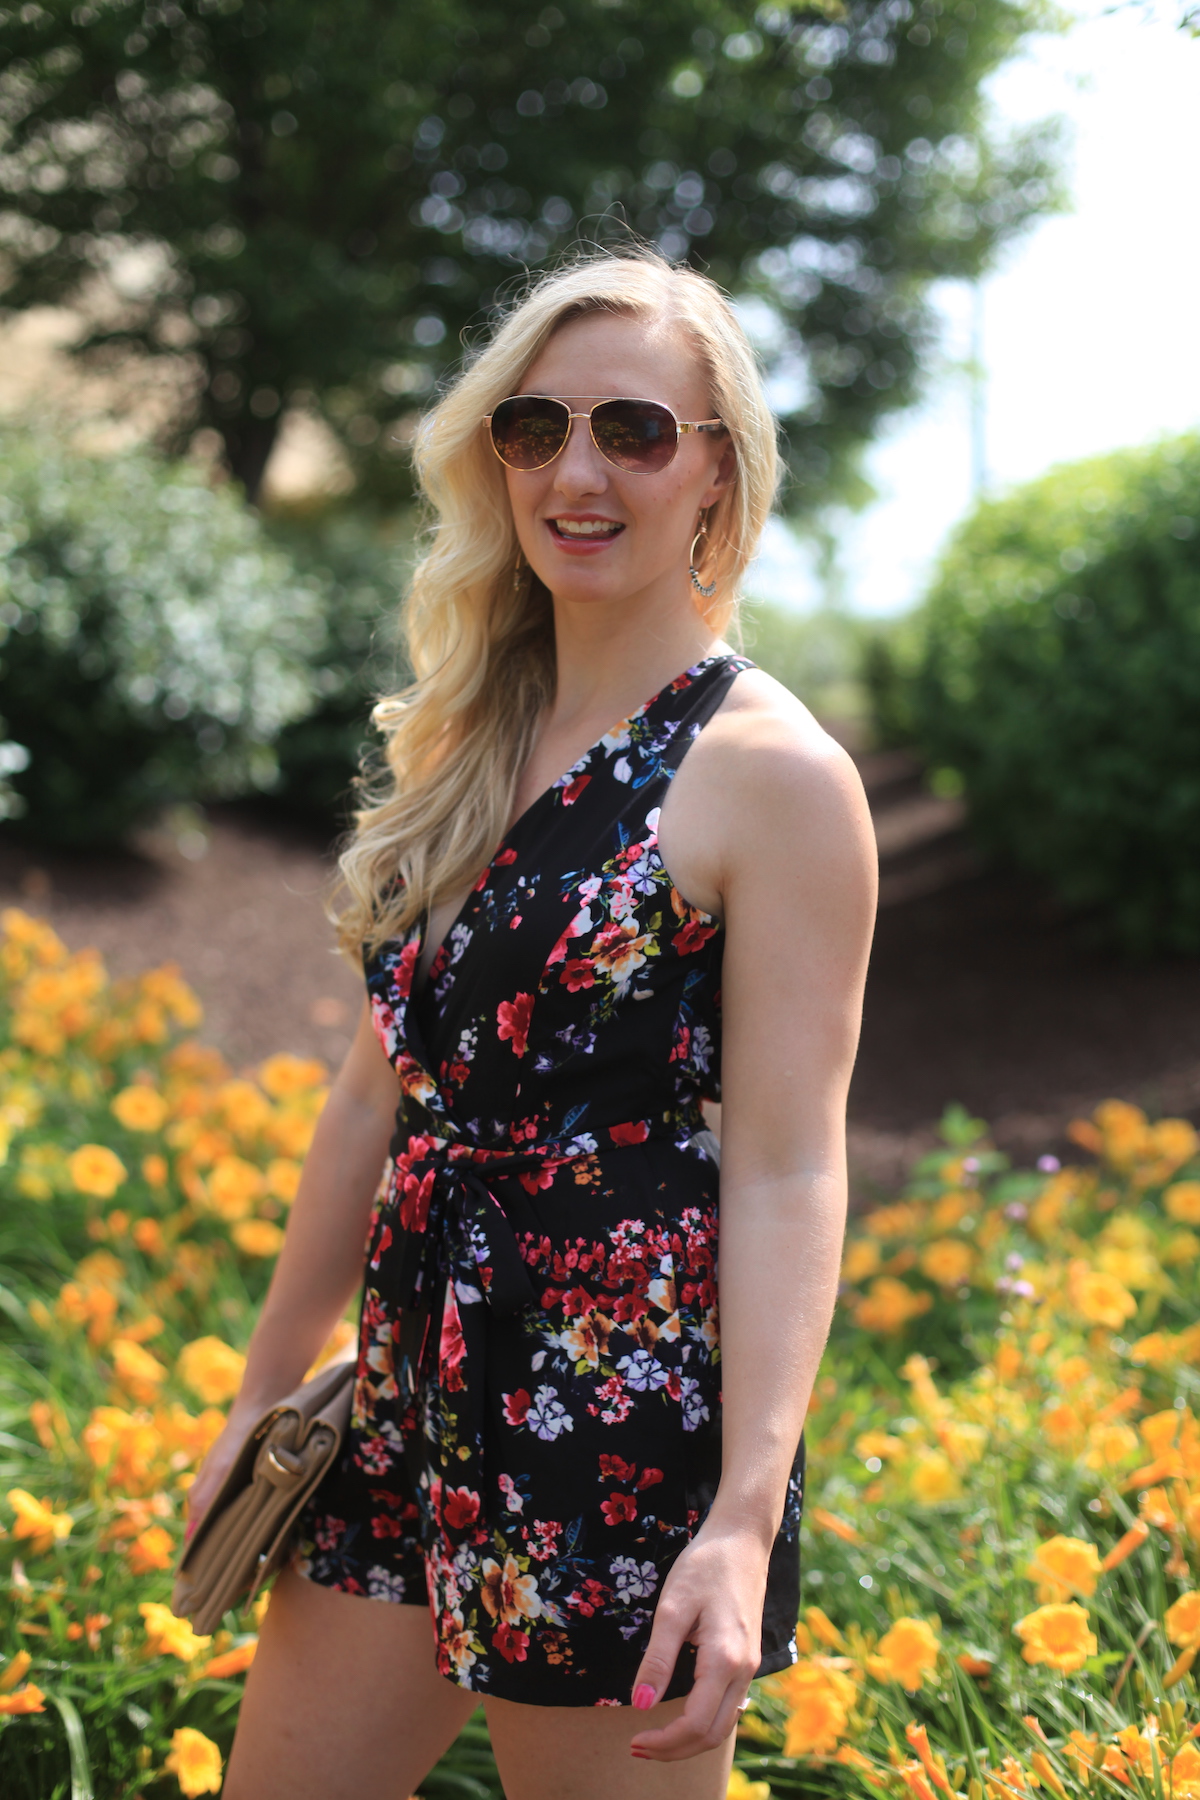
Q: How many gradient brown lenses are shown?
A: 2